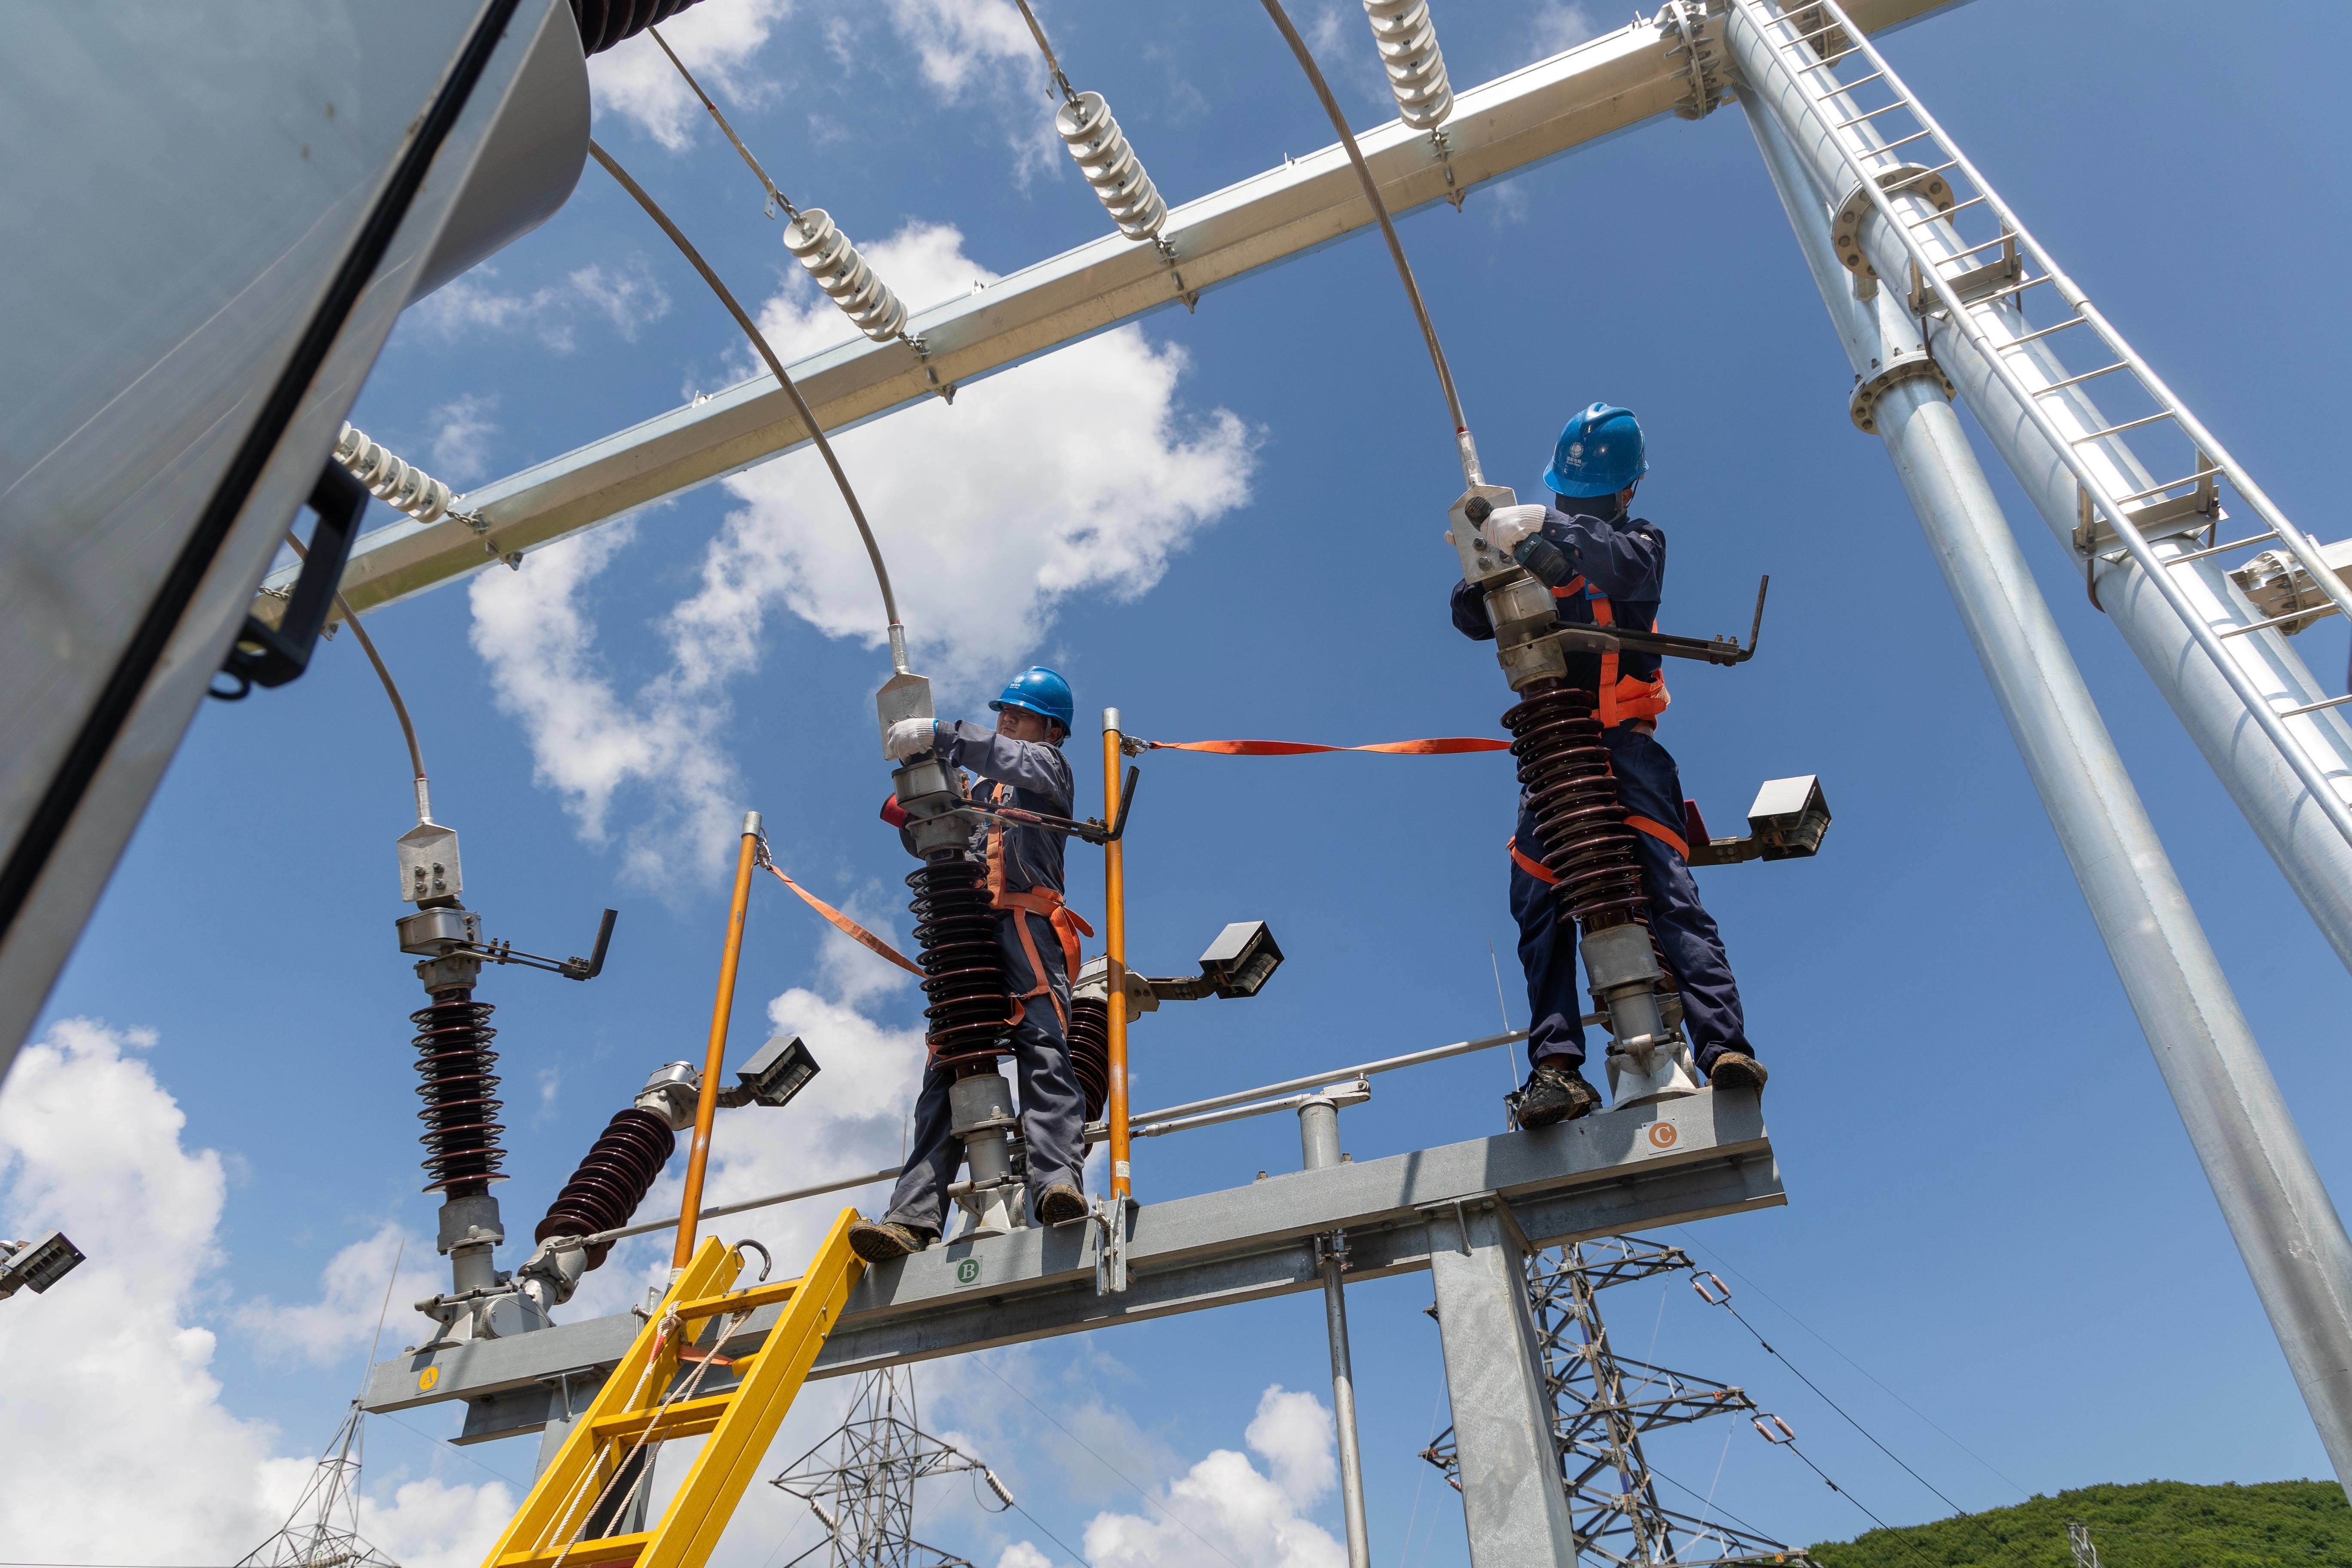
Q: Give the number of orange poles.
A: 2